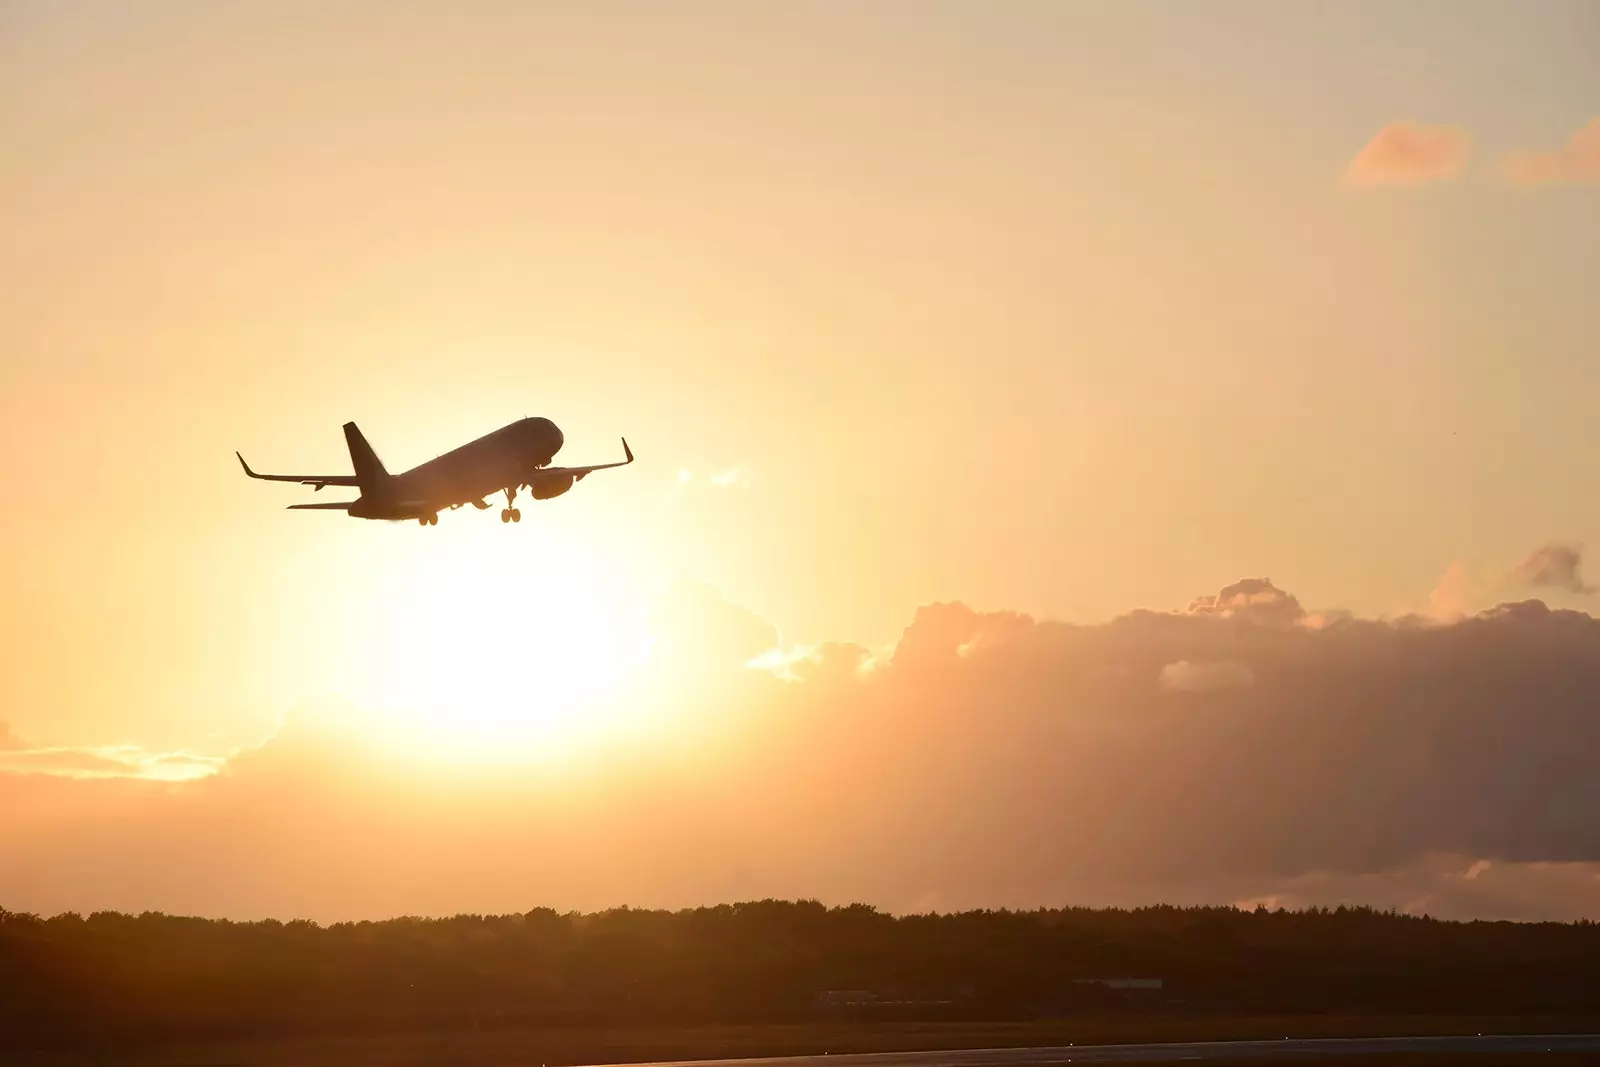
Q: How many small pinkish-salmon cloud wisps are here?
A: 2